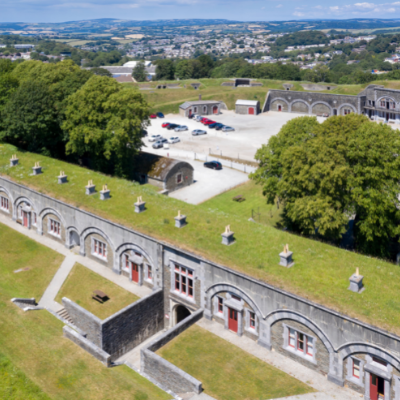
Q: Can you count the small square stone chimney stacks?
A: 10